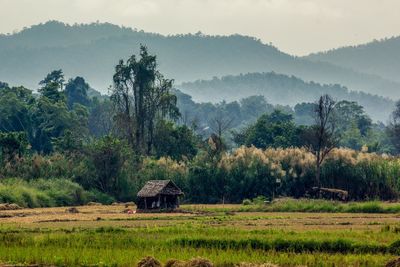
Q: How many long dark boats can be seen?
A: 0